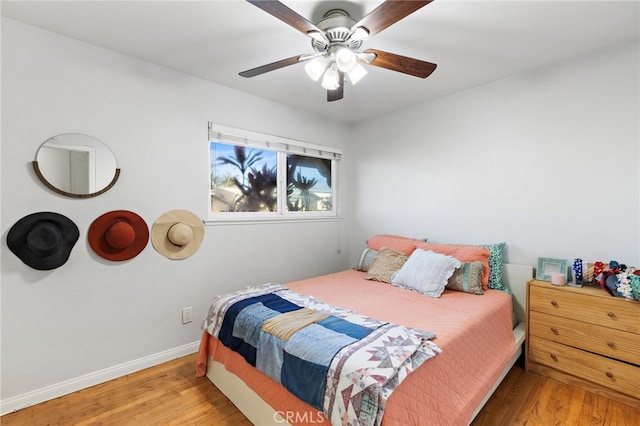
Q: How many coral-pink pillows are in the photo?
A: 2